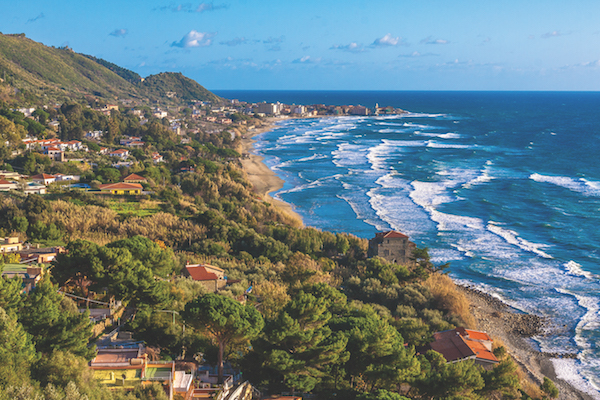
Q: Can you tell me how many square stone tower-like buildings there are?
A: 1